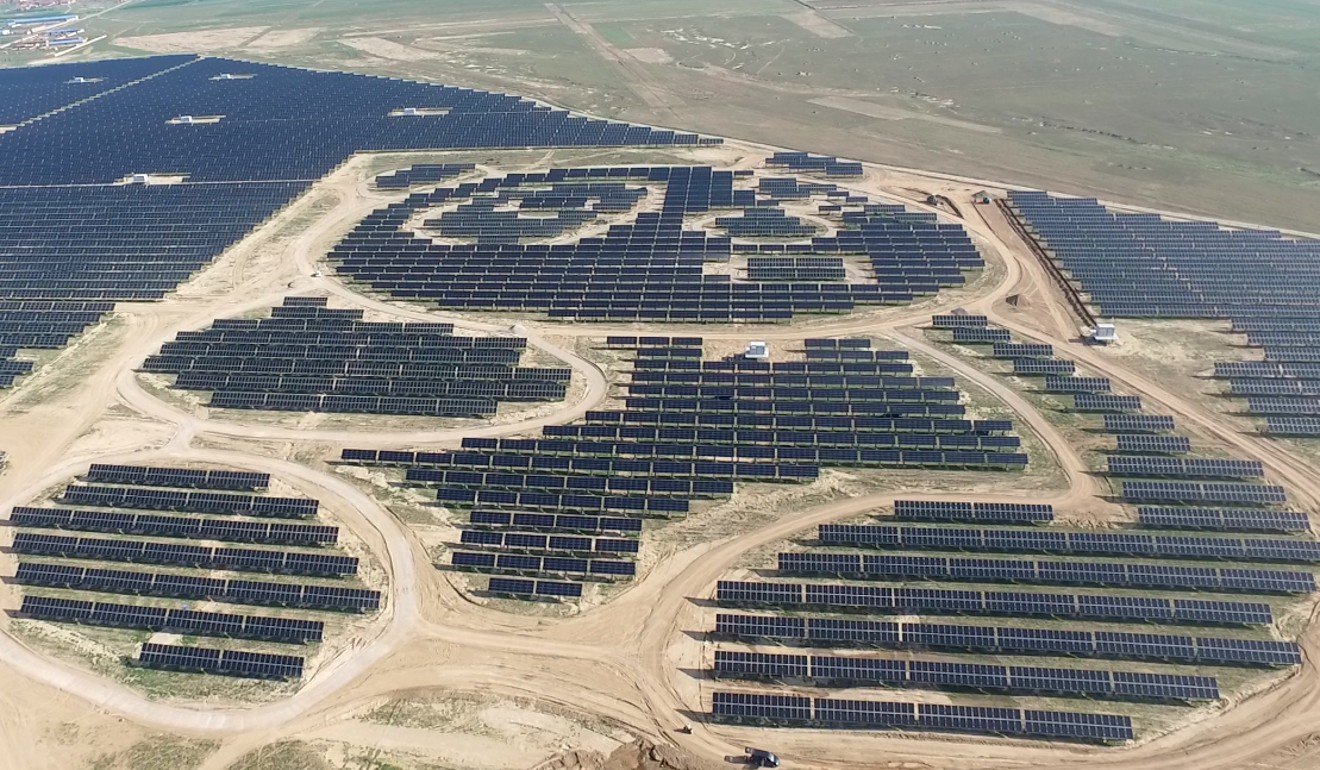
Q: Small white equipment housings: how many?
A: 7